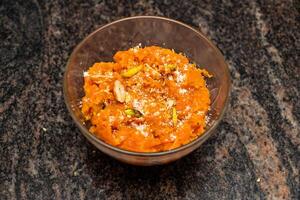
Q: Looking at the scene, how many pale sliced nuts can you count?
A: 1